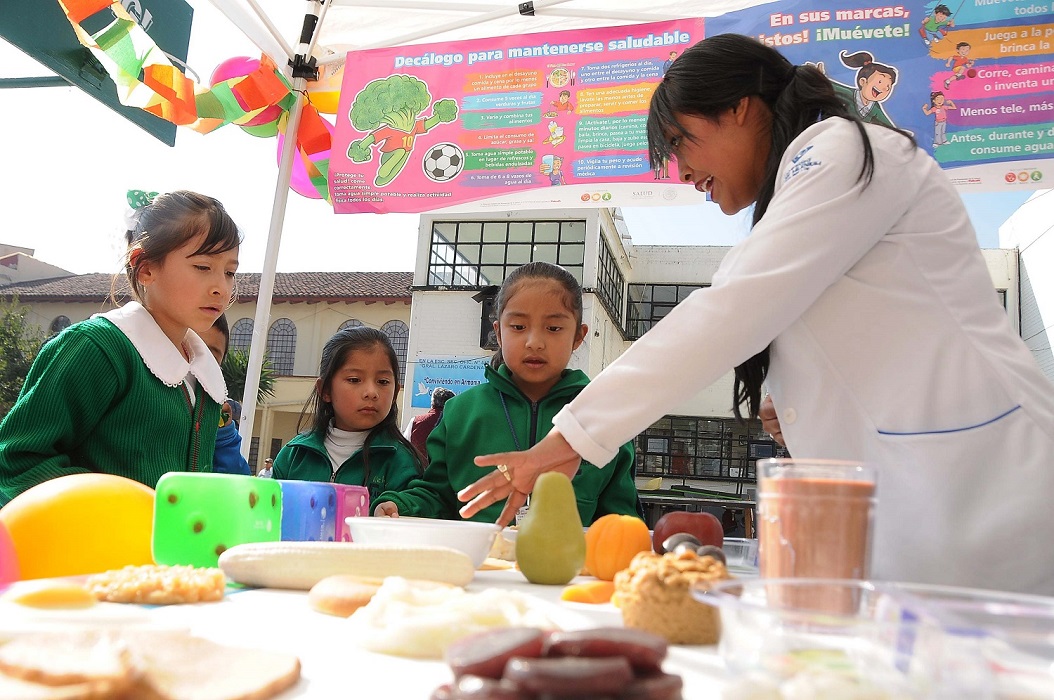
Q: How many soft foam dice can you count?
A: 3